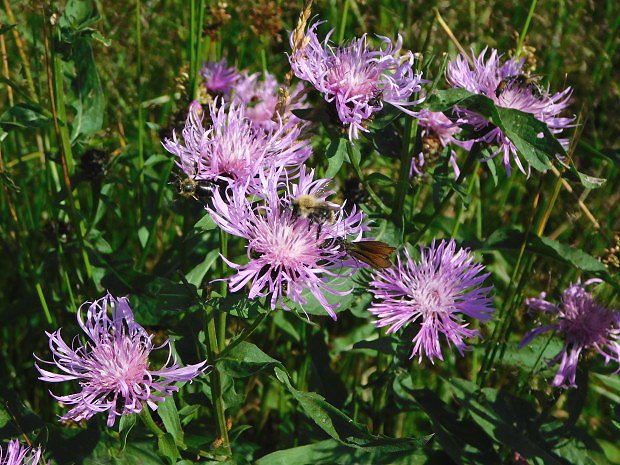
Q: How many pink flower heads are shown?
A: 11